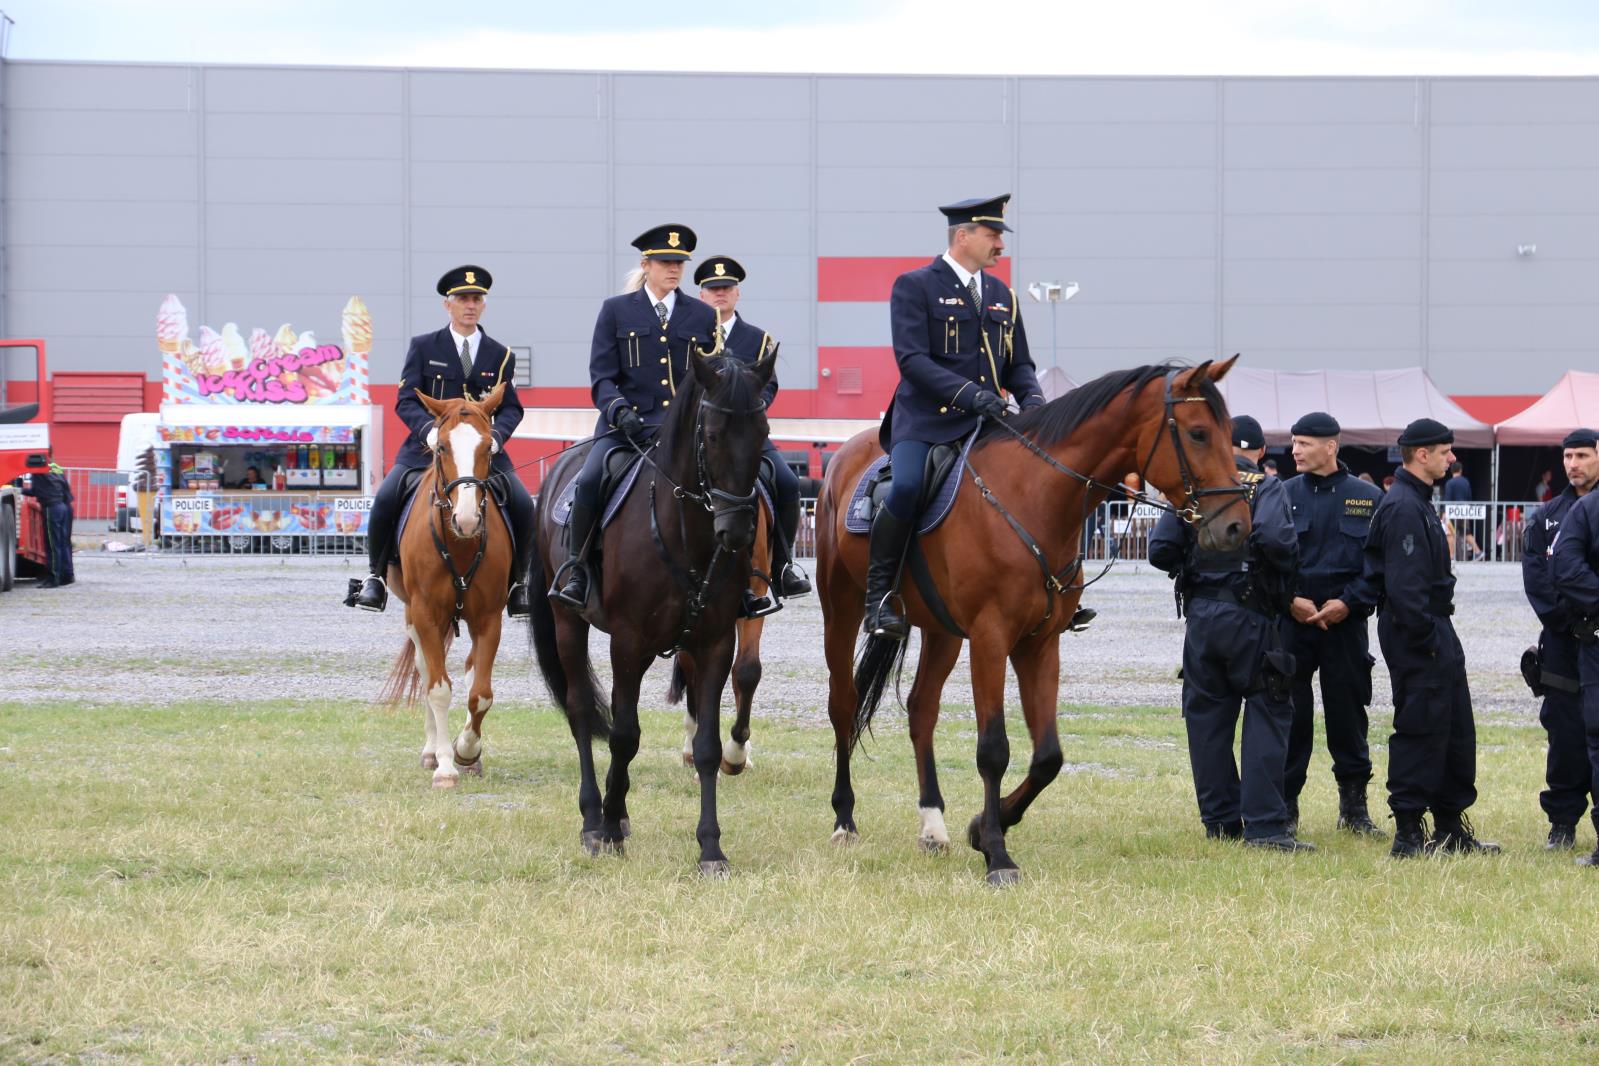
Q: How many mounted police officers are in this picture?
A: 4